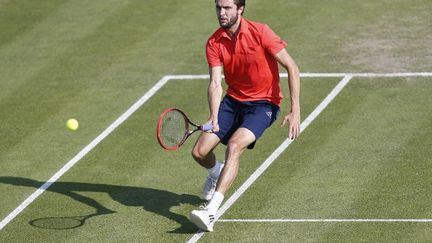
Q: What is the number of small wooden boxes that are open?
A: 0